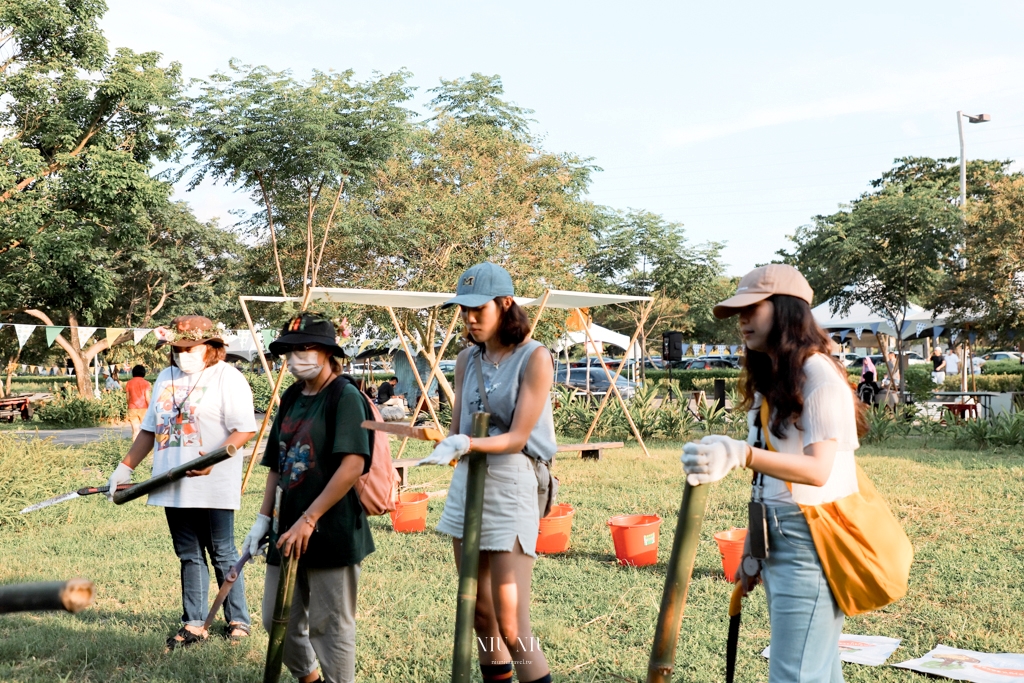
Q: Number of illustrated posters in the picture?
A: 2